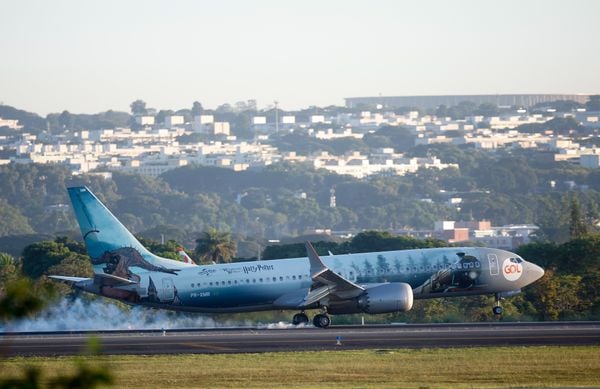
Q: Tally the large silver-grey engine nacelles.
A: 1